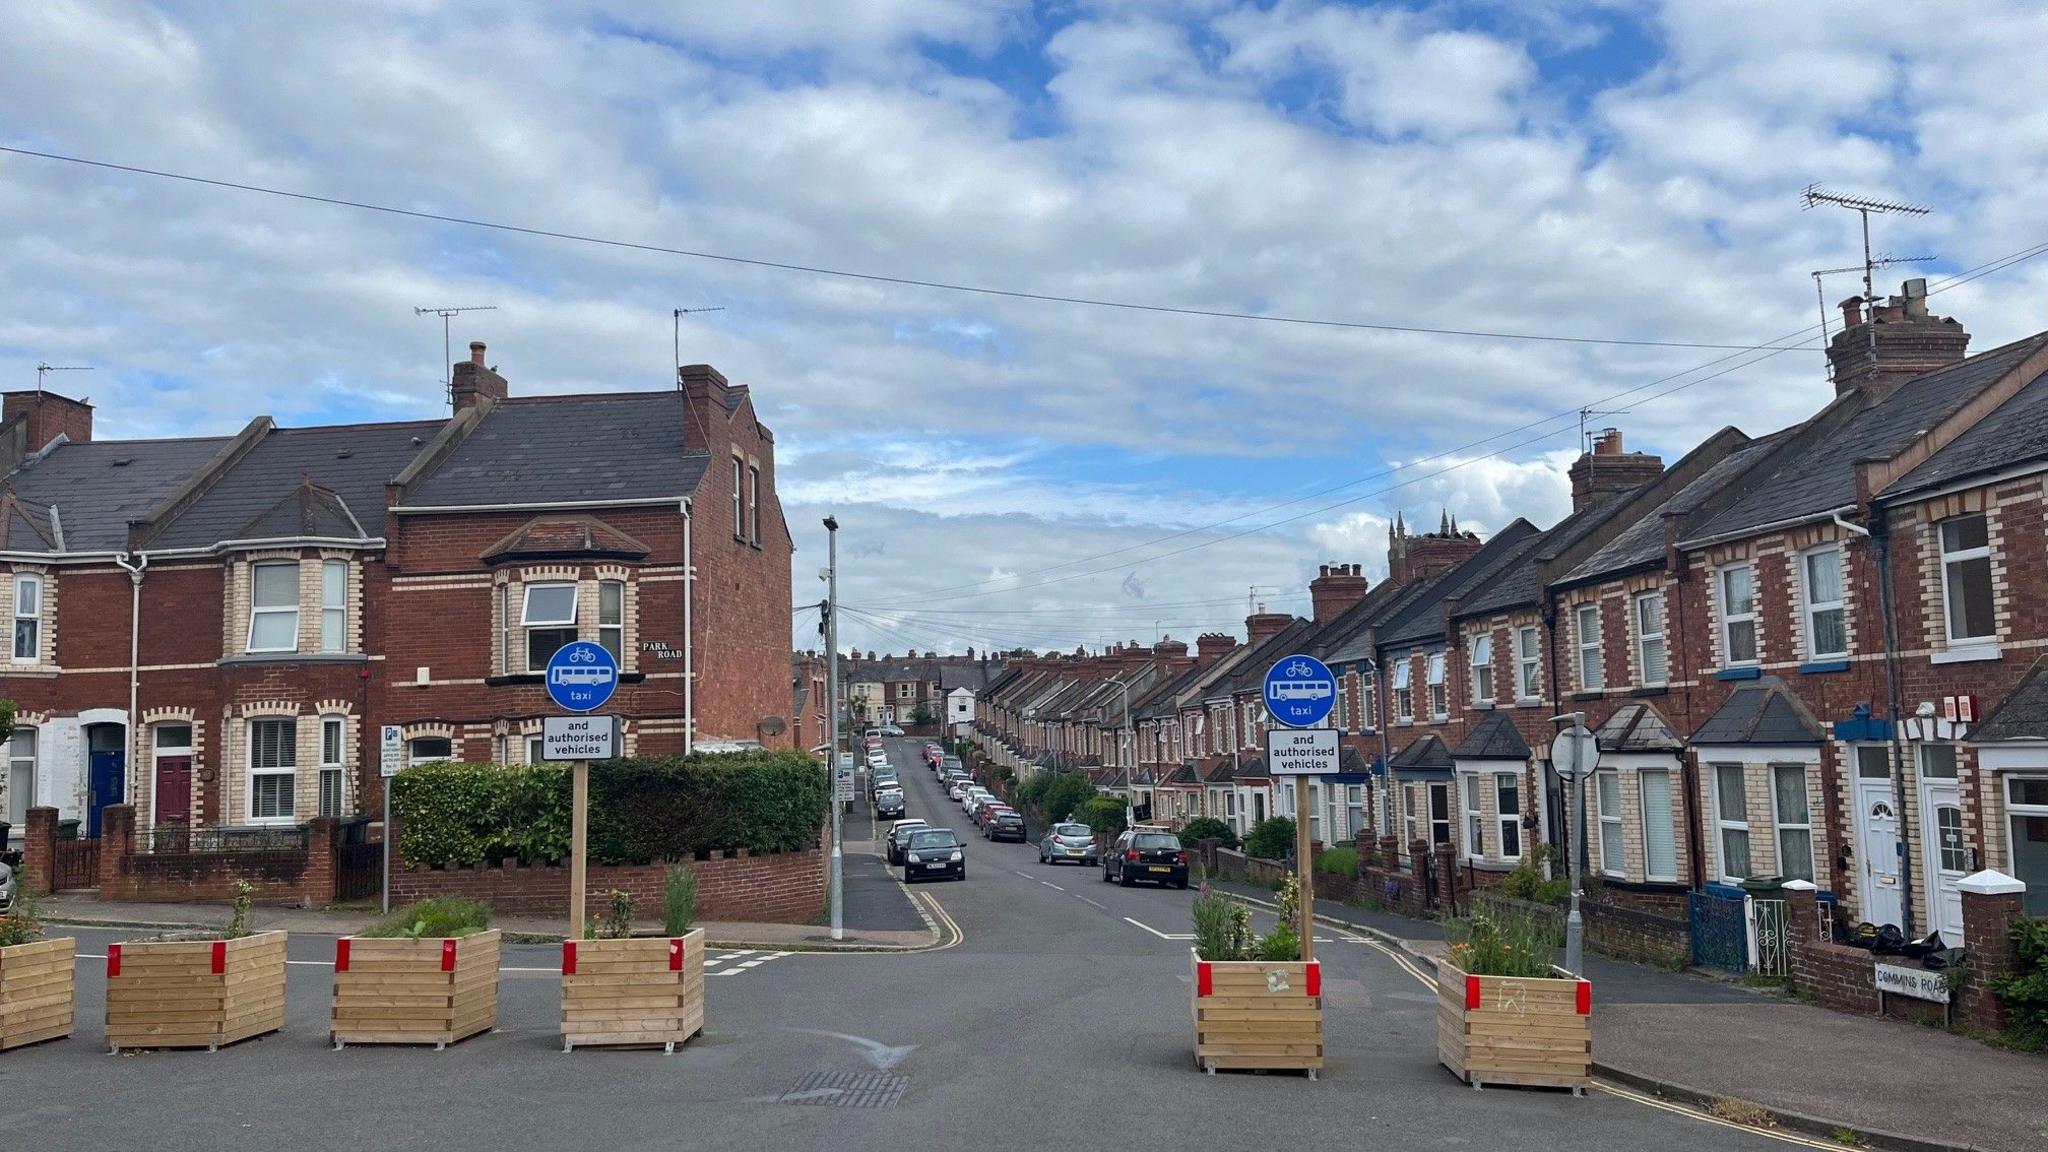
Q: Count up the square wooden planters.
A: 6